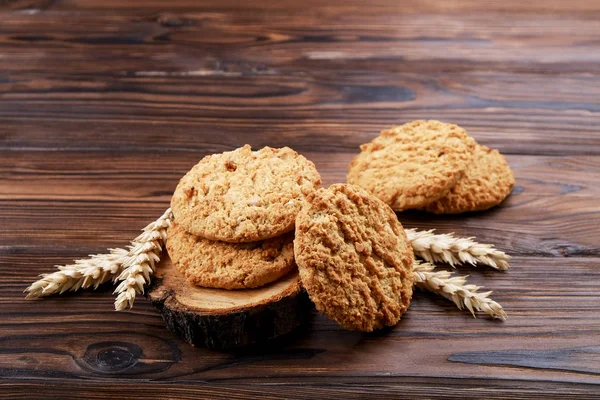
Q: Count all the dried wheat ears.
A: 4